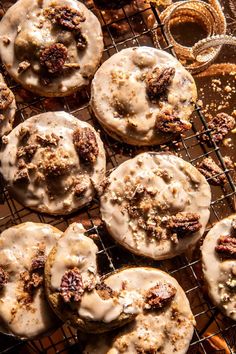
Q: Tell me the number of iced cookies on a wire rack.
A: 9